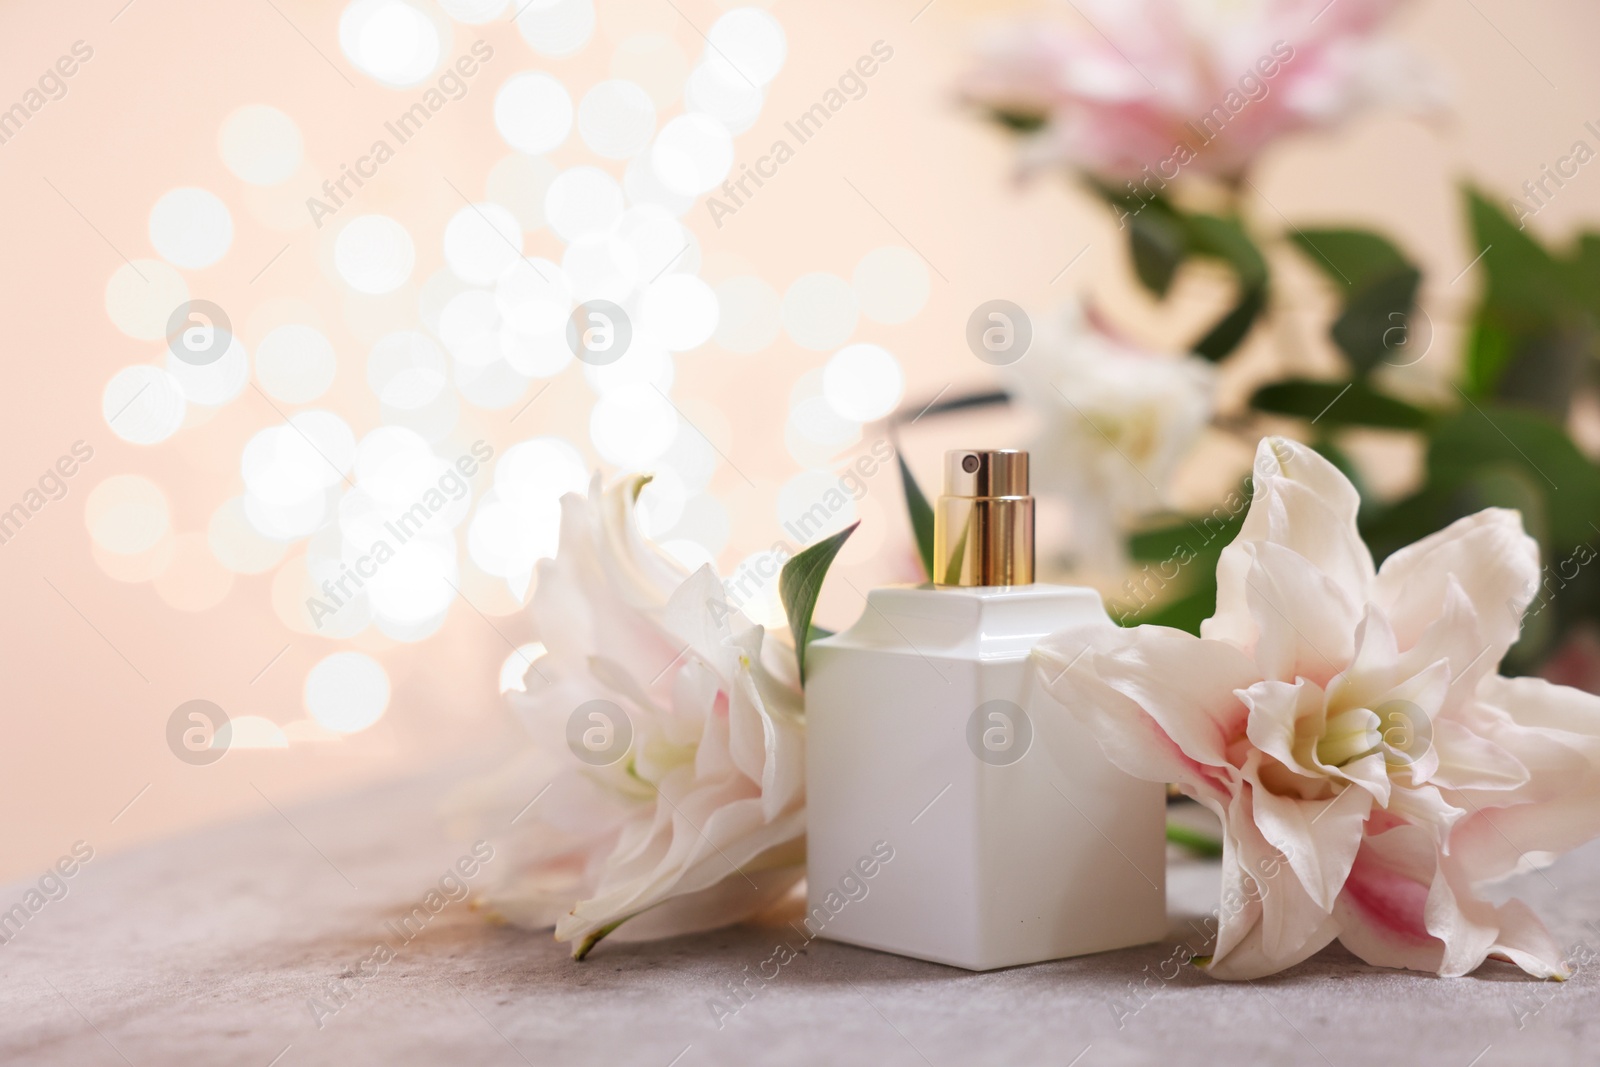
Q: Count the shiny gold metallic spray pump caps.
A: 1